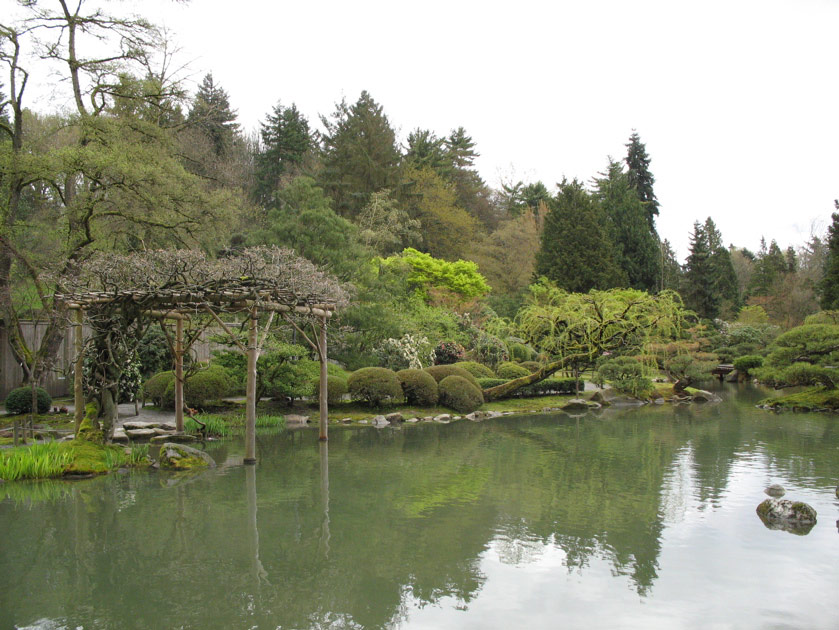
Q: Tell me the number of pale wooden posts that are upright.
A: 4